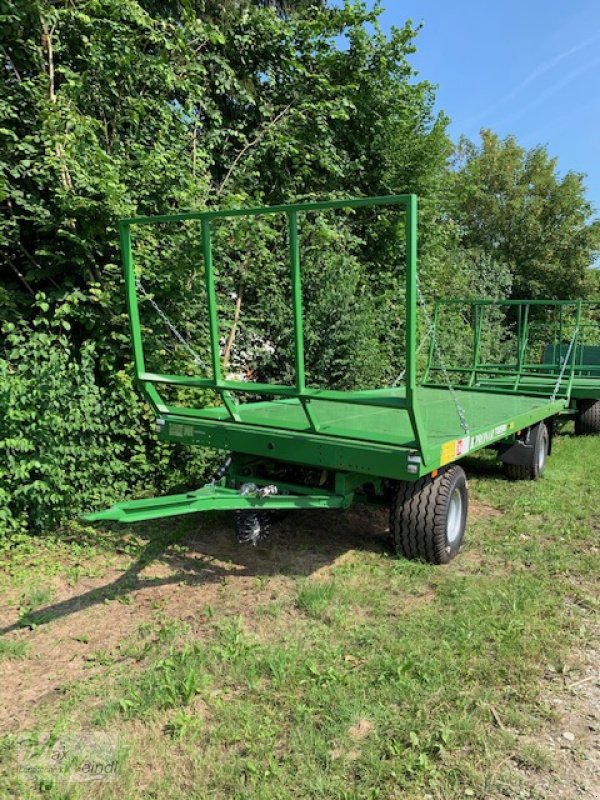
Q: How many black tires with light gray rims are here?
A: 2